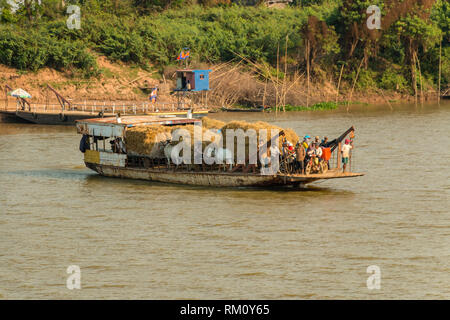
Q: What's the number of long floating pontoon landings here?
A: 1